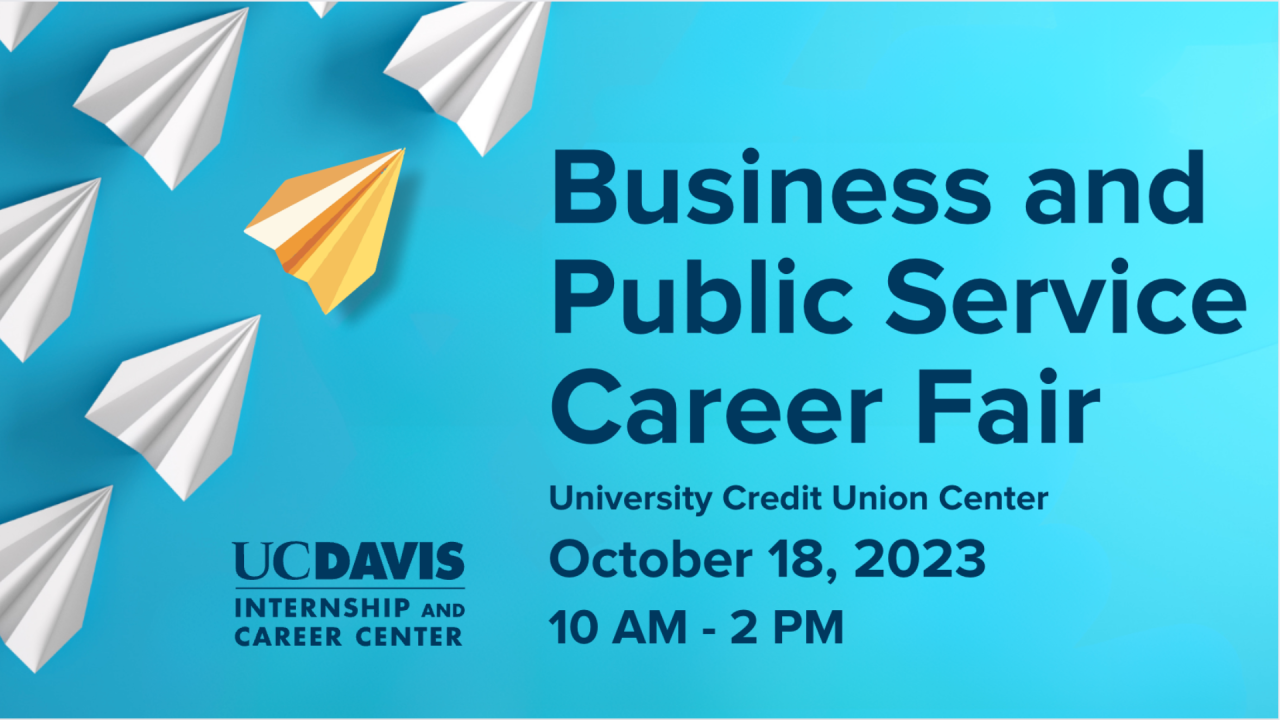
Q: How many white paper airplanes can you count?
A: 7